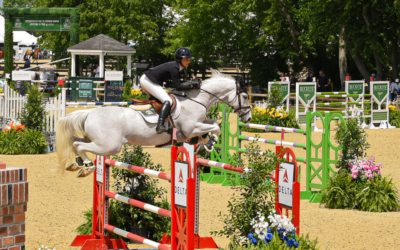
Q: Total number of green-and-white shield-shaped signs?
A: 4